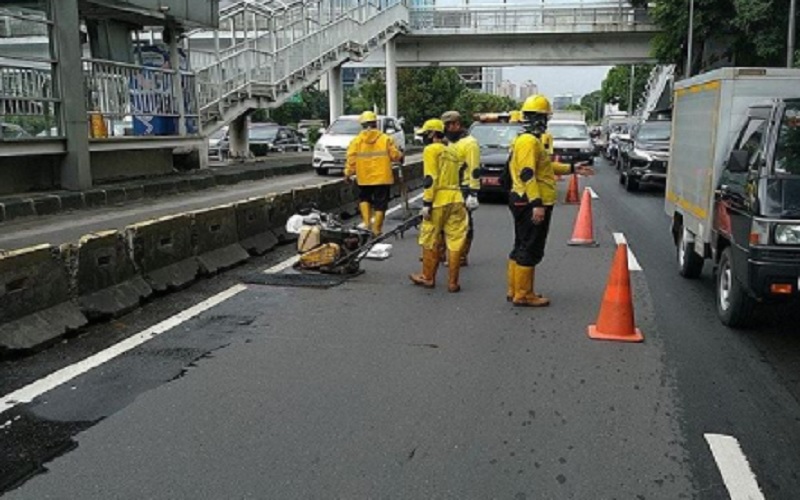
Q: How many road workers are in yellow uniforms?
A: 4